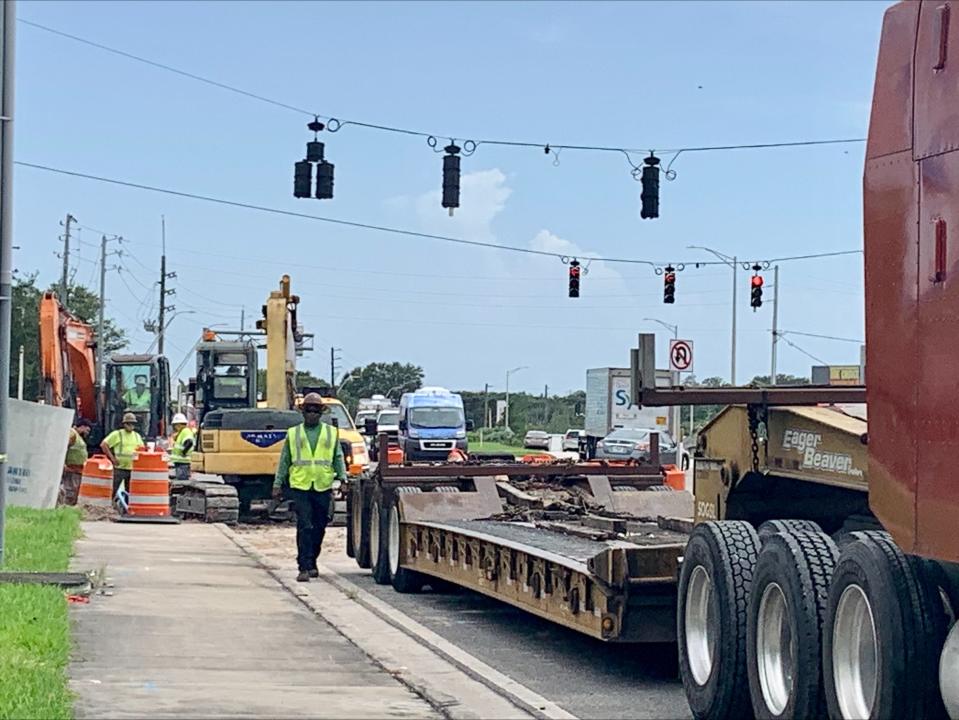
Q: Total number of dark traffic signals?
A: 3